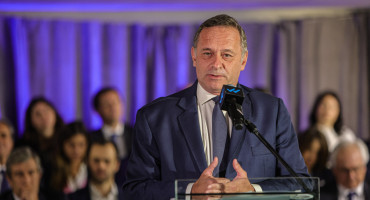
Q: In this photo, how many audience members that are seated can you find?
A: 9